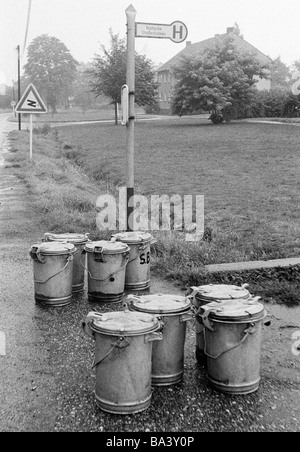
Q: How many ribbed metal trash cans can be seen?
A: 8